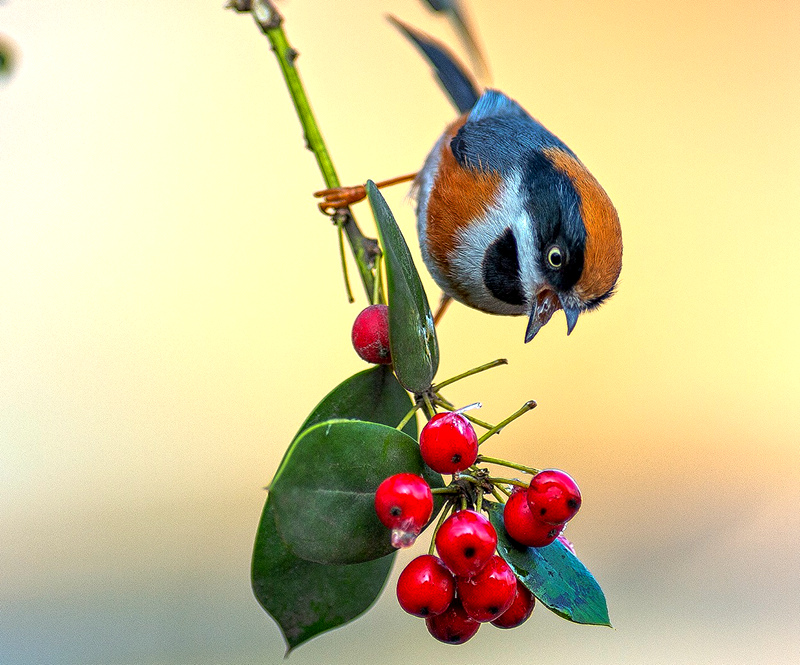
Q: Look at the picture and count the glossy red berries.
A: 10